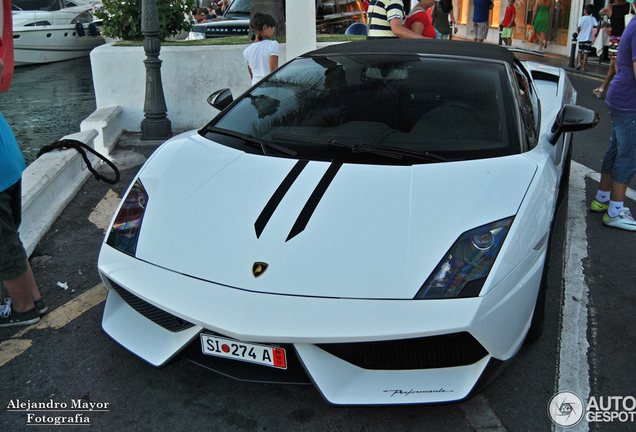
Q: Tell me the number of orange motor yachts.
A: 0